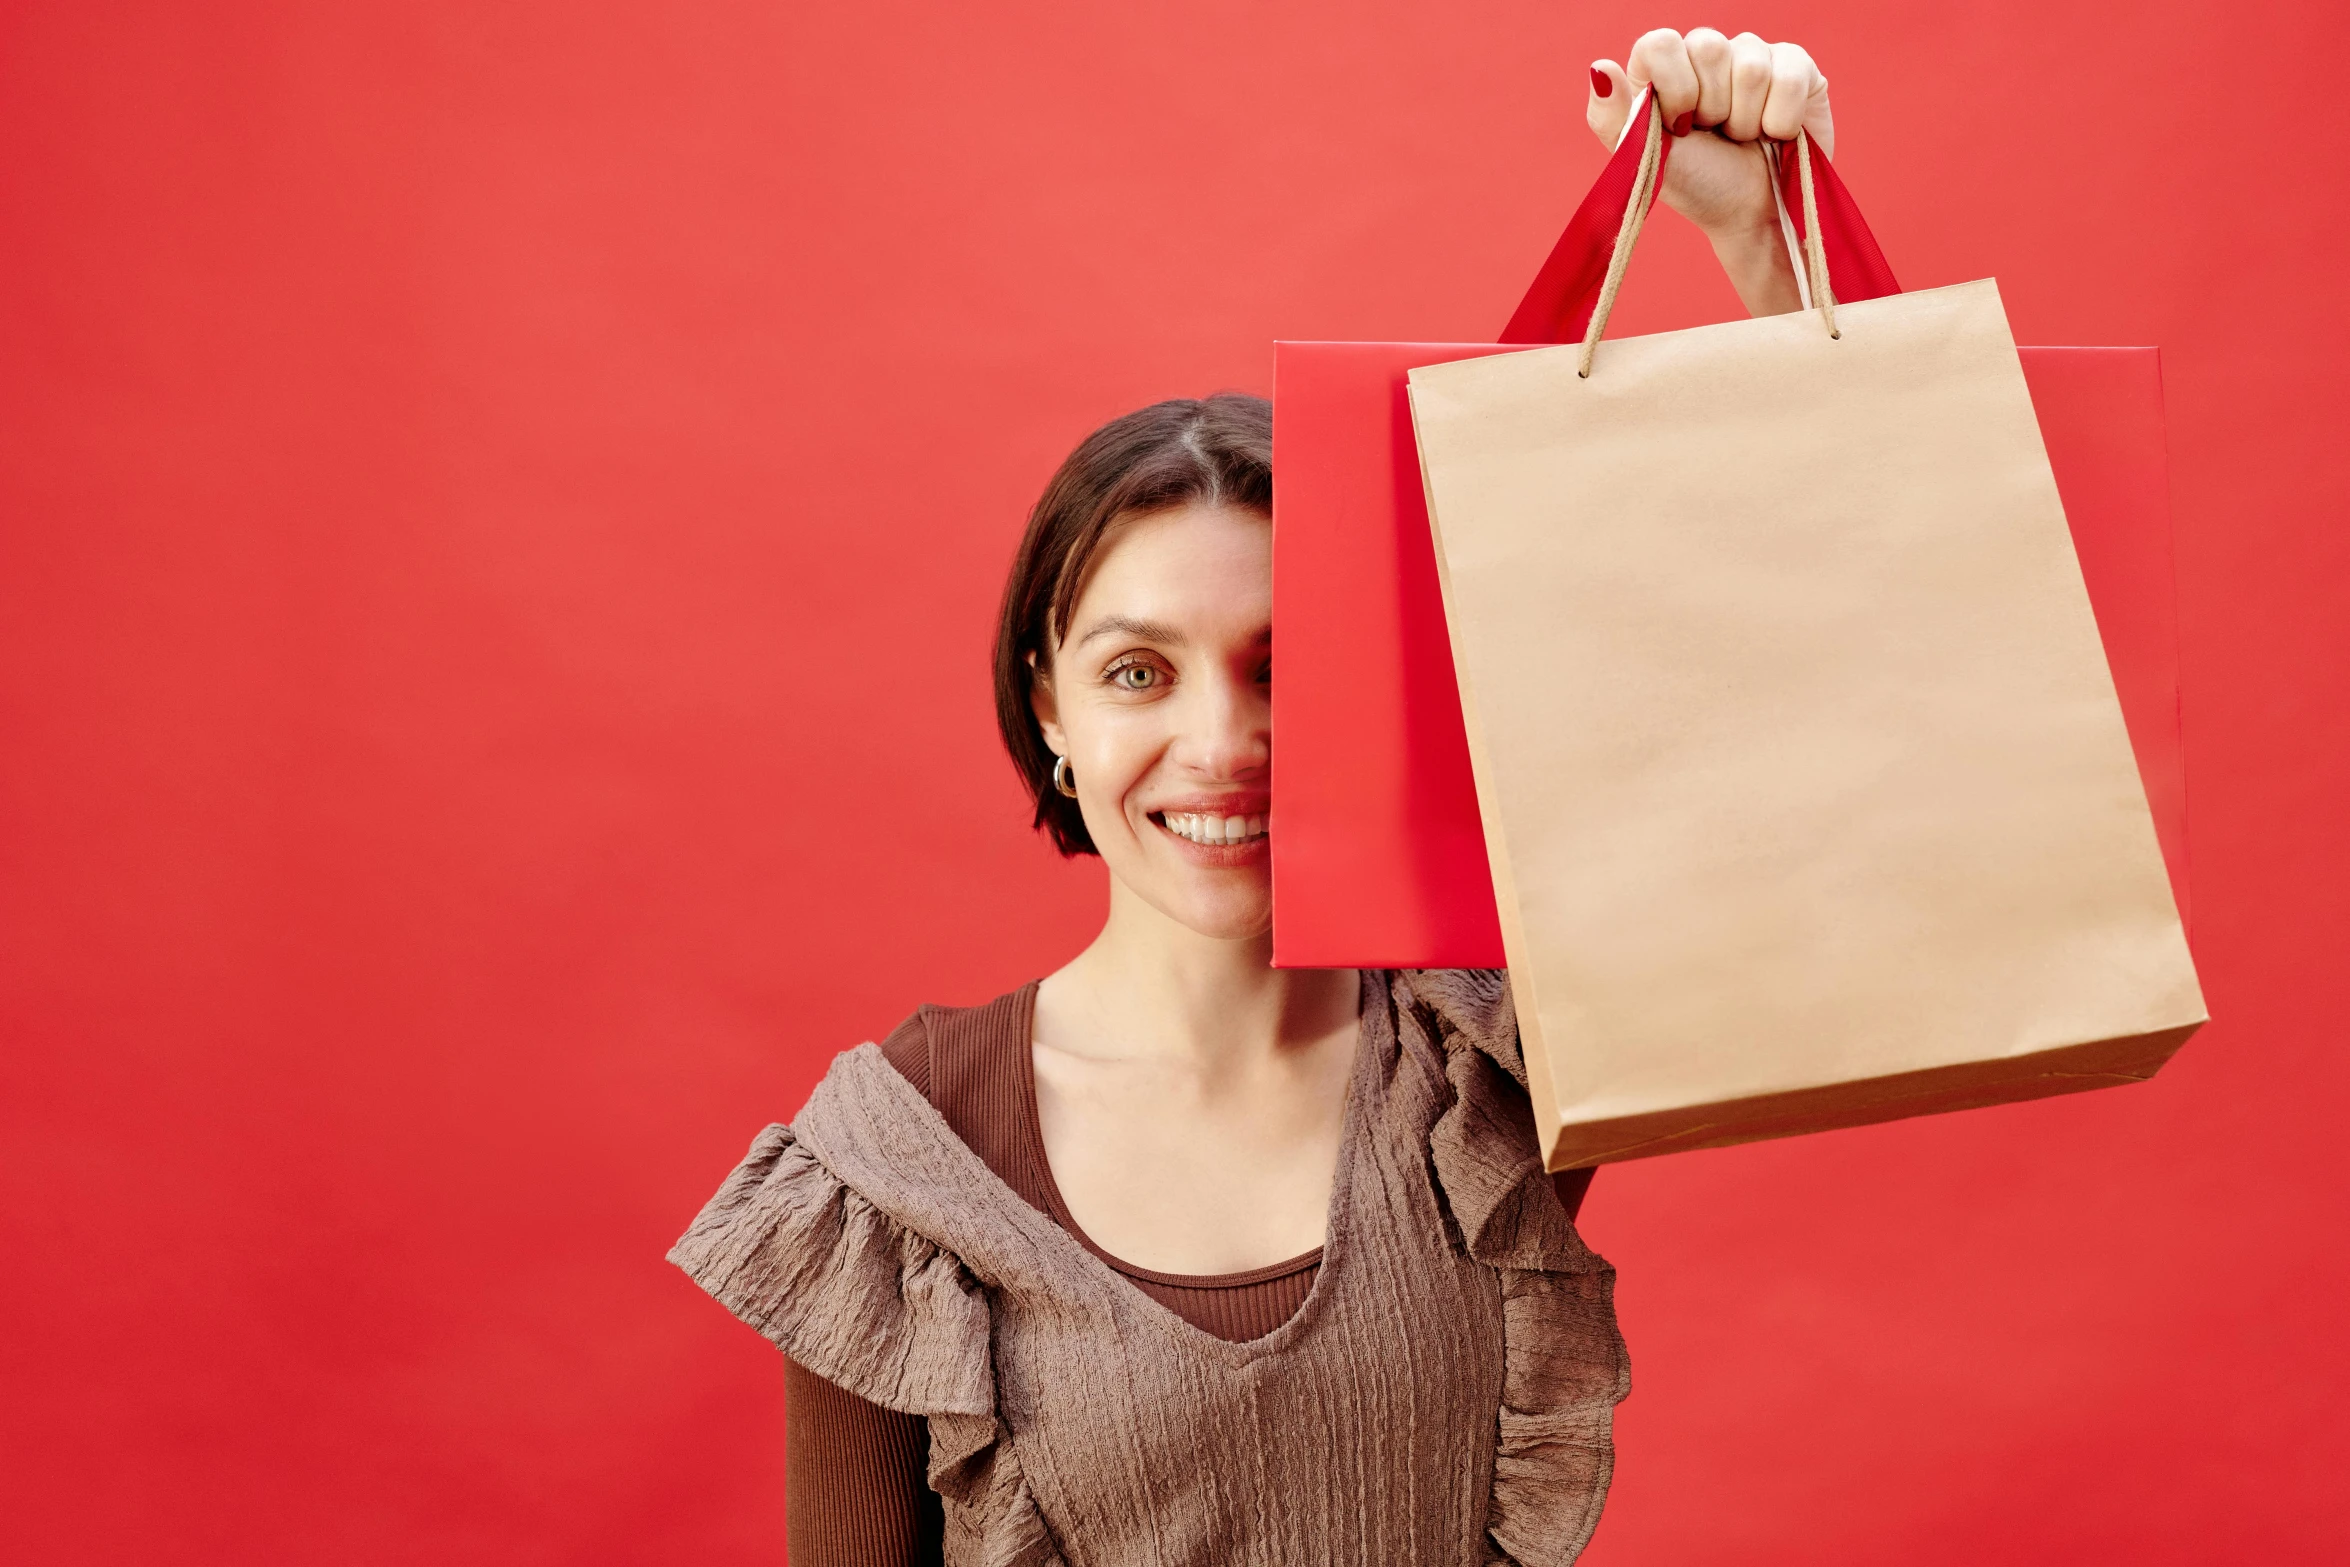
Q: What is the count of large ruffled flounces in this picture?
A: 2